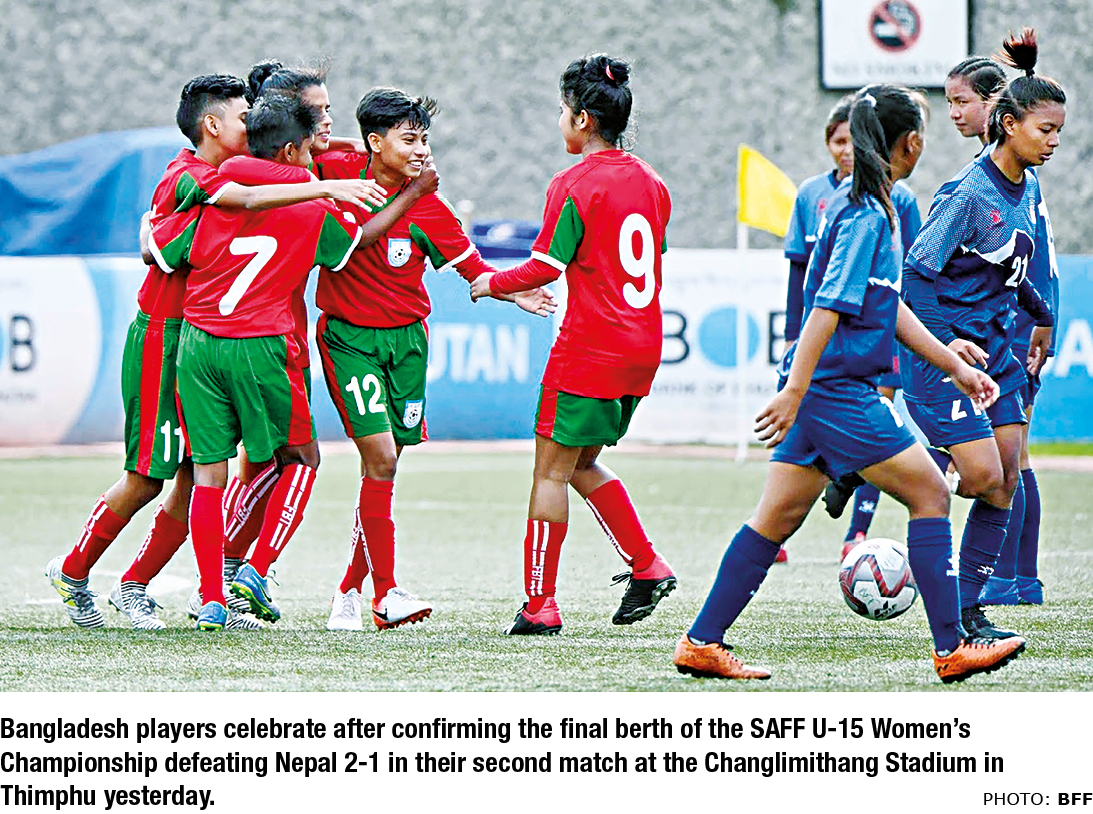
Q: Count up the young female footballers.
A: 9